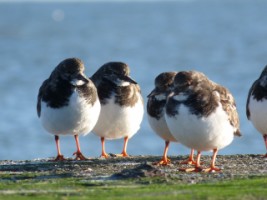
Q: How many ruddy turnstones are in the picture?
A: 5